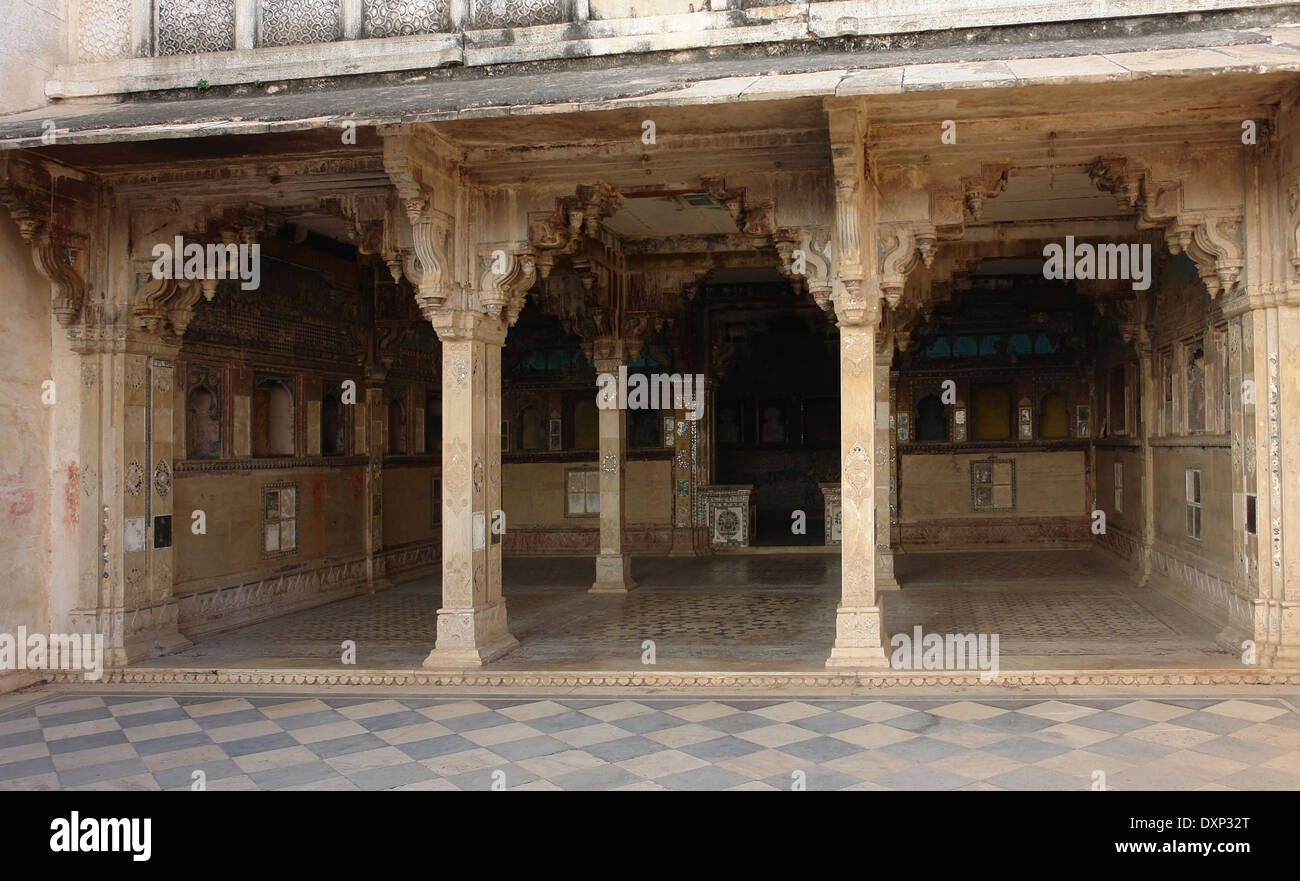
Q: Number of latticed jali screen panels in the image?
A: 5